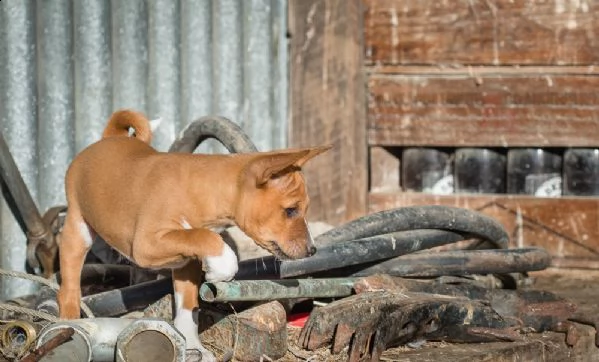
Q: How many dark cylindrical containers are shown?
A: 4